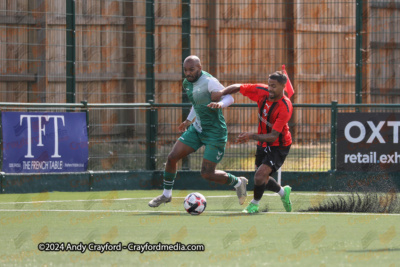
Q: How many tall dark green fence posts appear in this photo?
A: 4